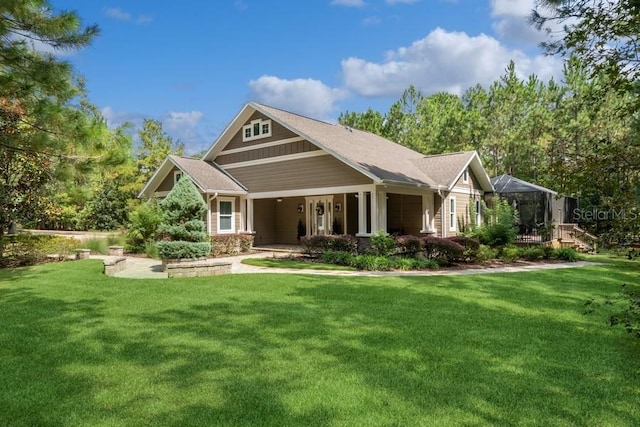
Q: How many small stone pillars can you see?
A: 2